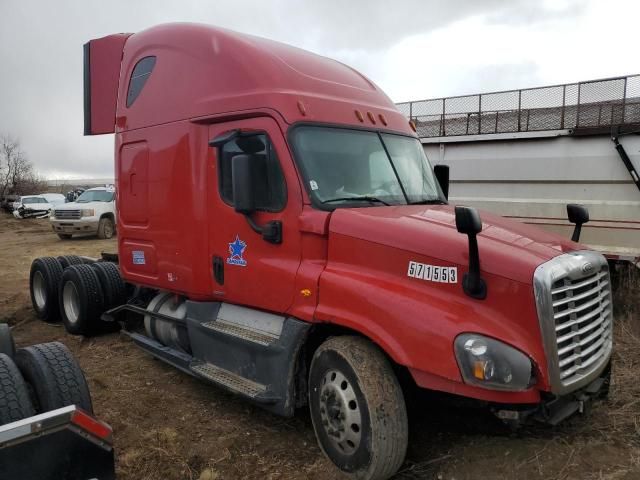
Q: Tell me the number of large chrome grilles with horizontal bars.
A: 1